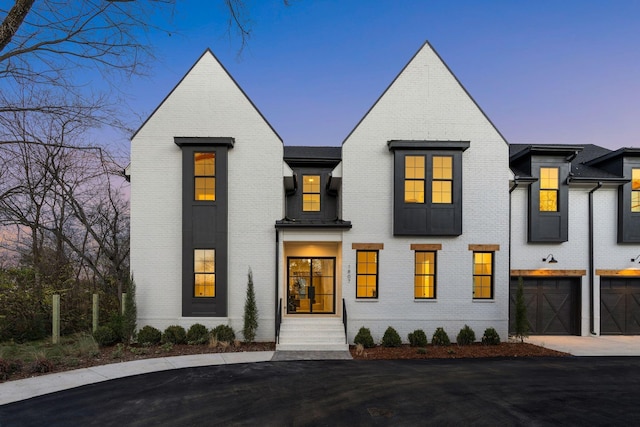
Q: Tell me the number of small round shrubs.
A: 11